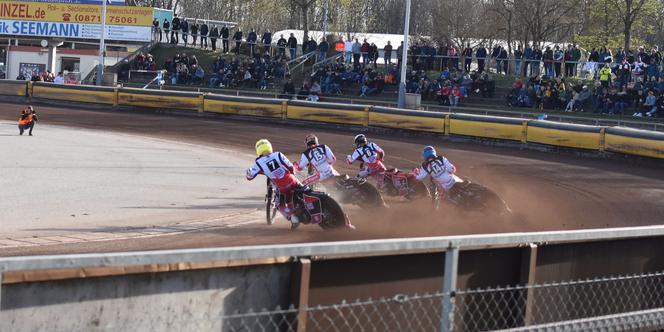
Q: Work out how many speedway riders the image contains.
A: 4